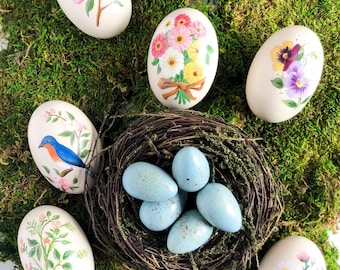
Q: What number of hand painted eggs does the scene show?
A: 6